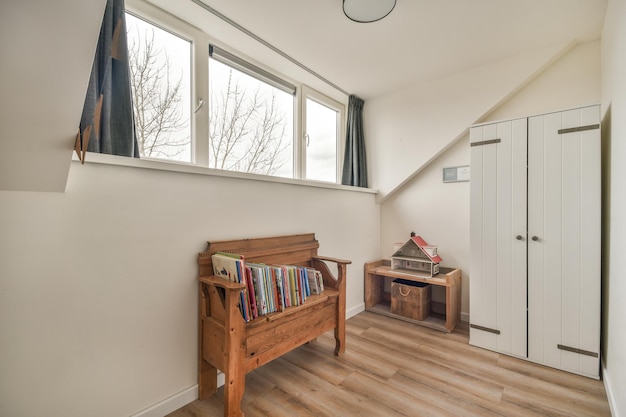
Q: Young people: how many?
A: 0